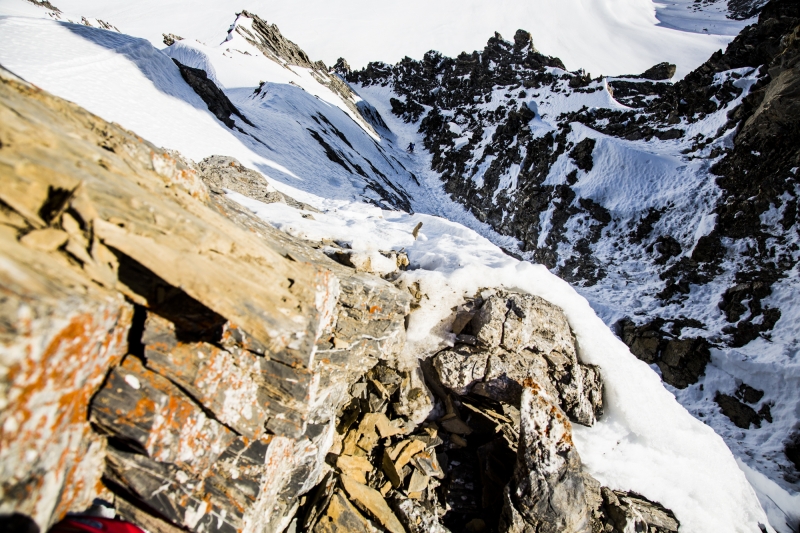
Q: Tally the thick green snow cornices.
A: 0